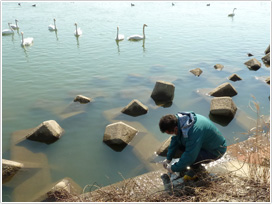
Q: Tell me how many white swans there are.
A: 8